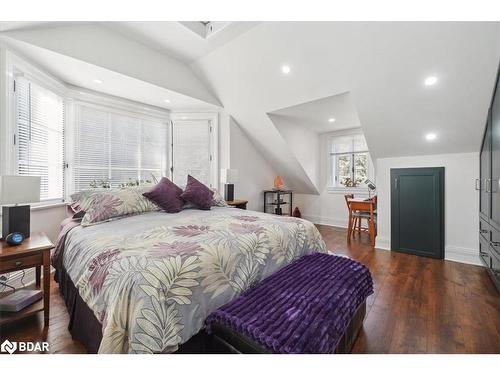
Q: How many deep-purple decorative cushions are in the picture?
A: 2